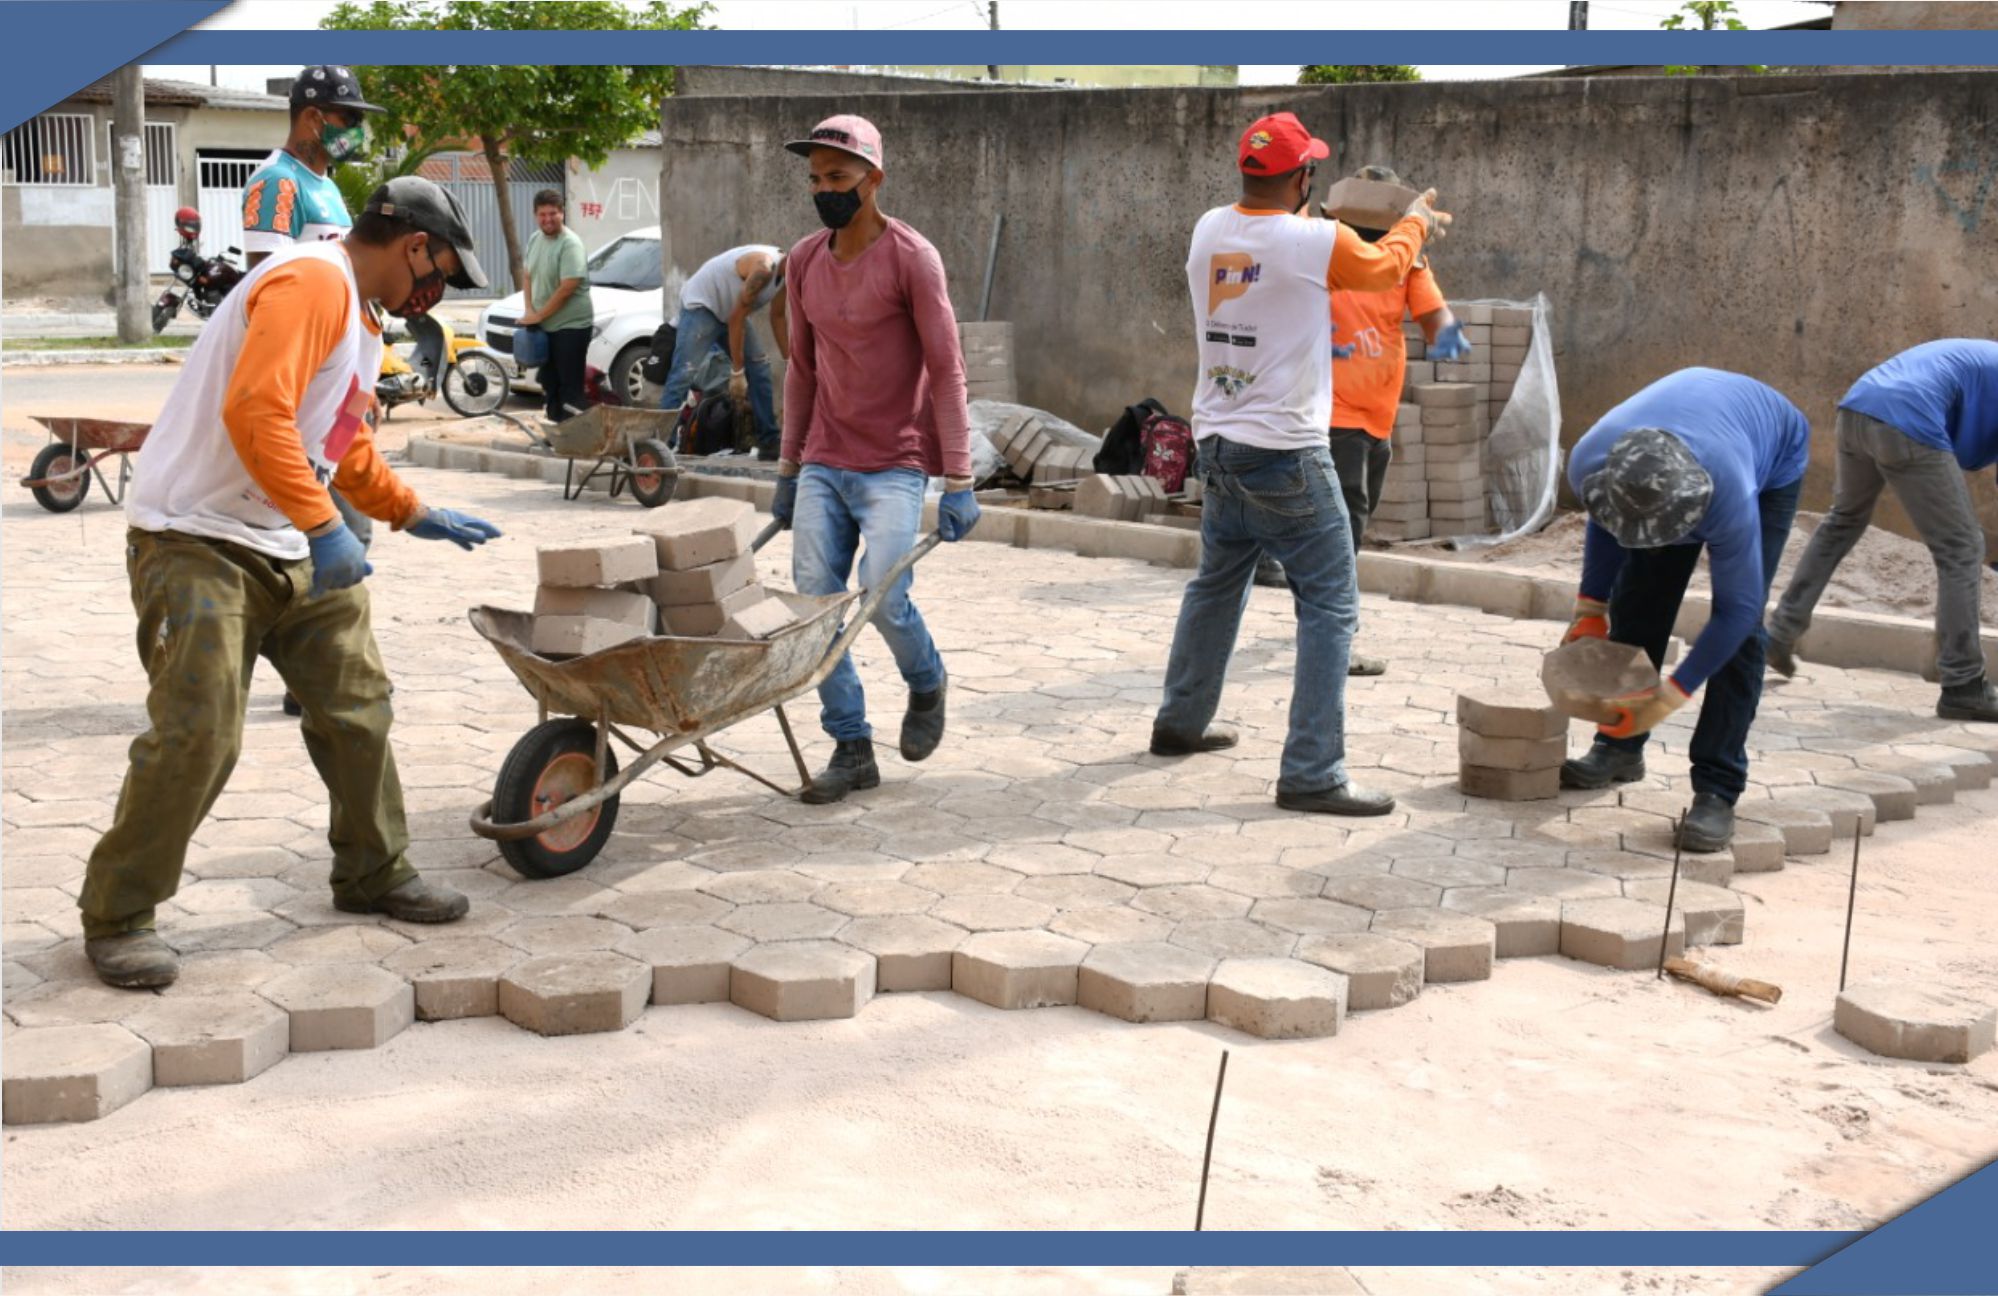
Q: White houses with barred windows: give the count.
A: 1